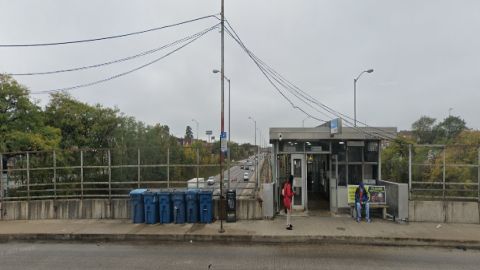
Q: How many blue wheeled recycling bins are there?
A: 6